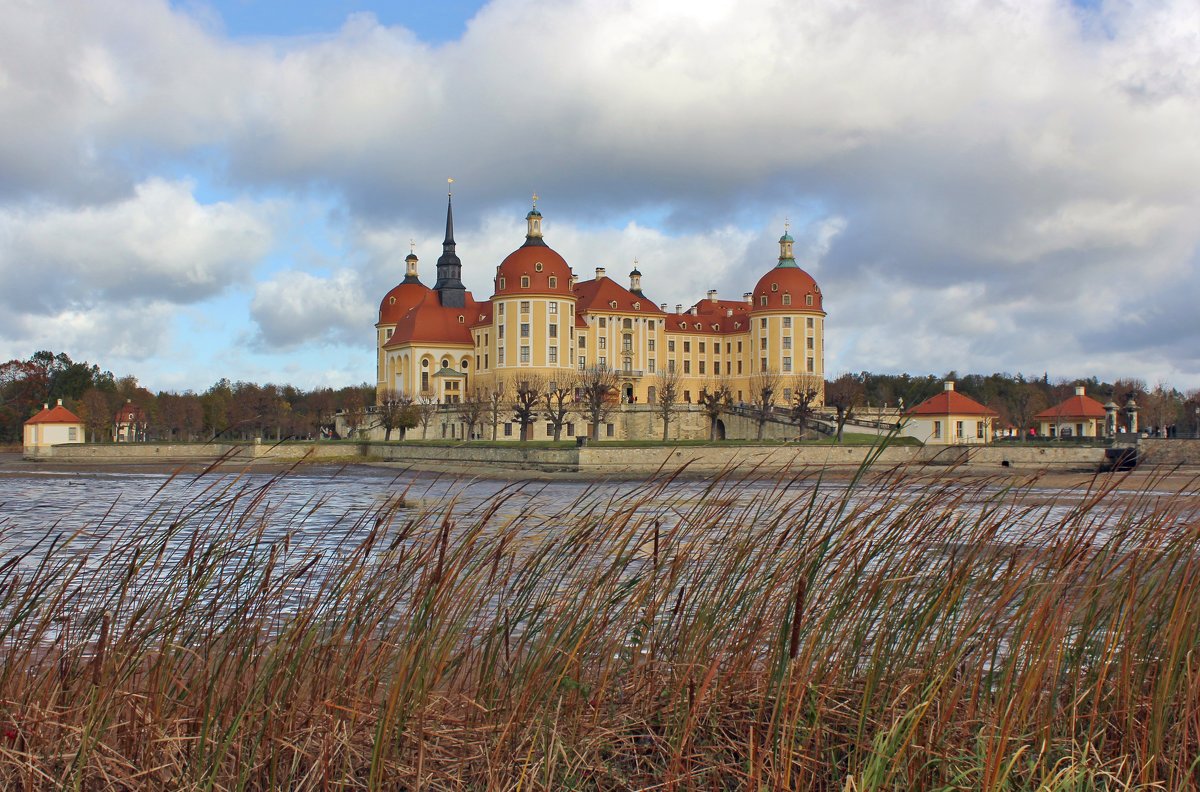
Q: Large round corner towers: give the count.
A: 3